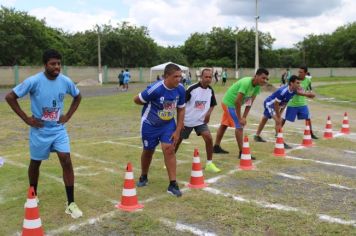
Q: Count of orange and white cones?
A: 8